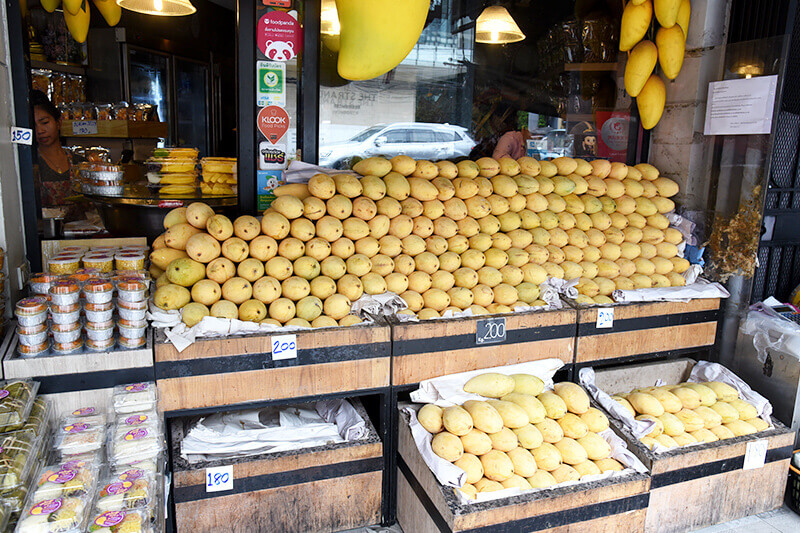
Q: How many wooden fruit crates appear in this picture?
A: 6